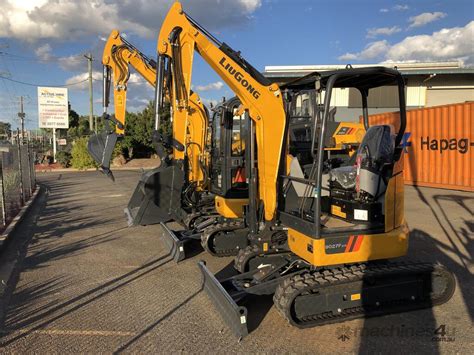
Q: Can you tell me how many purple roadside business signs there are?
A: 0